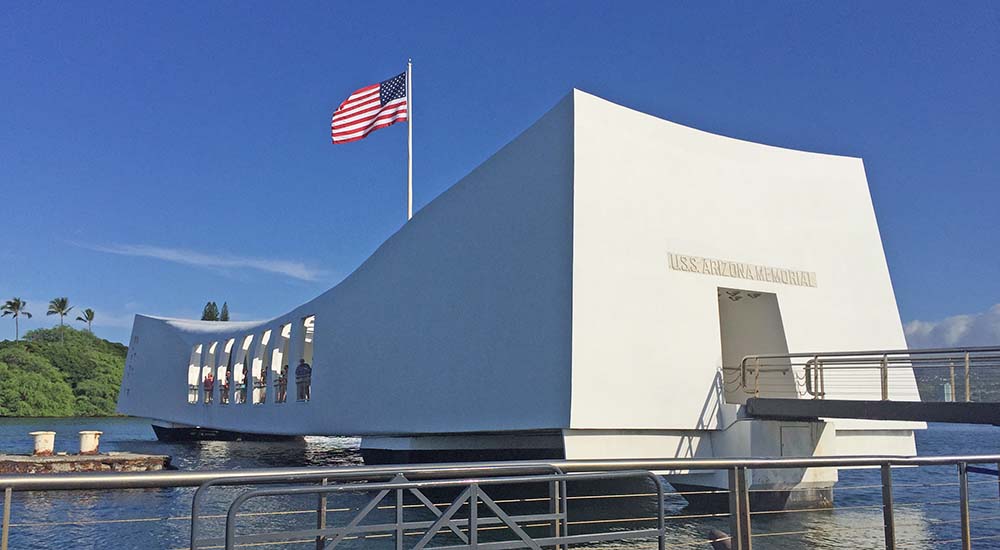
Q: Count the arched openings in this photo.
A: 7